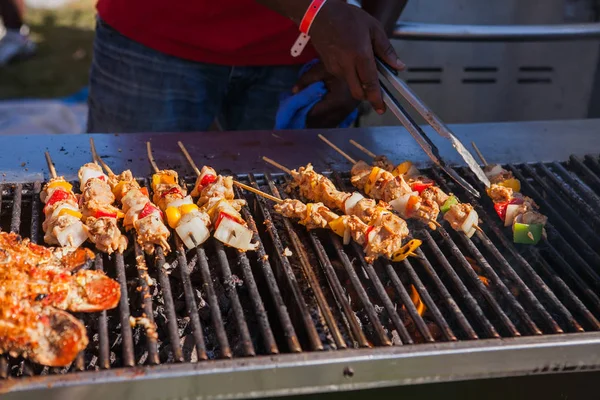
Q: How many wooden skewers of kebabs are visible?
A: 10